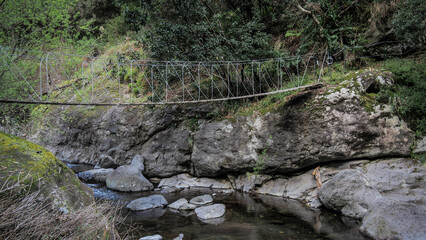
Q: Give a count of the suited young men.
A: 0